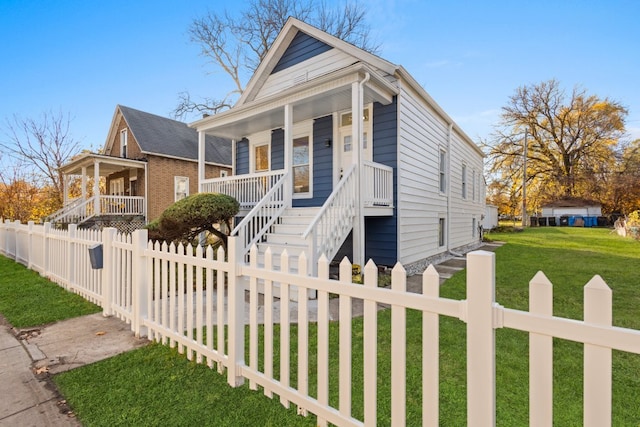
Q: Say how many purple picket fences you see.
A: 0